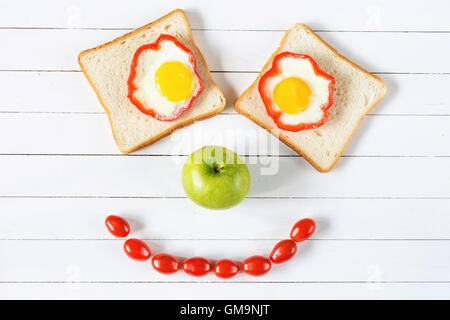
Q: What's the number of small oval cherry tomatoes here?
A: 8